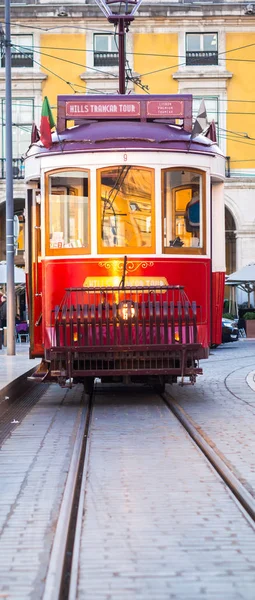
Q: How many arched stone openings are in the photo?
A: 2